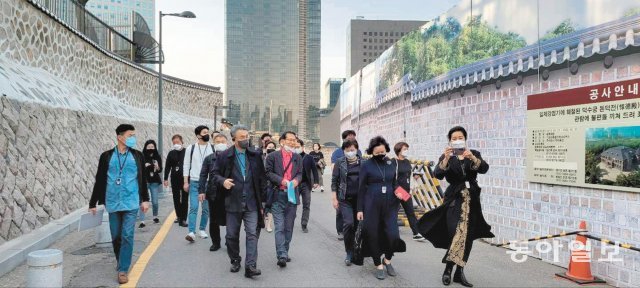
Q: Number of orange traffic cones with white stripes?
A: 1